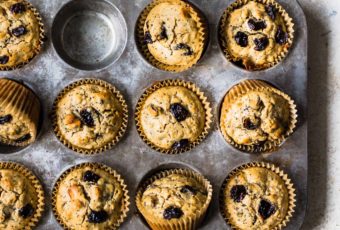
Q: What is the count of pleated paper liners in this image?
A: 11